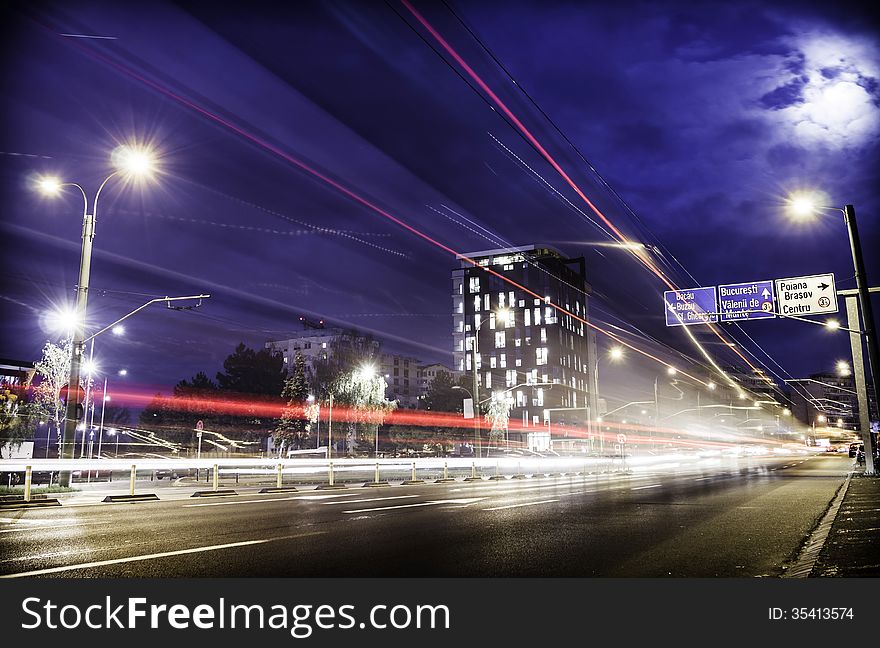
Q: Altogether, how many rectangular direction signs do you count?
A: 3